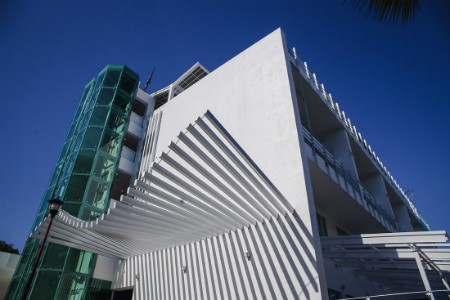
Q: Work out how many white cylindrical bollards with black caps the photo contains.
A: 0